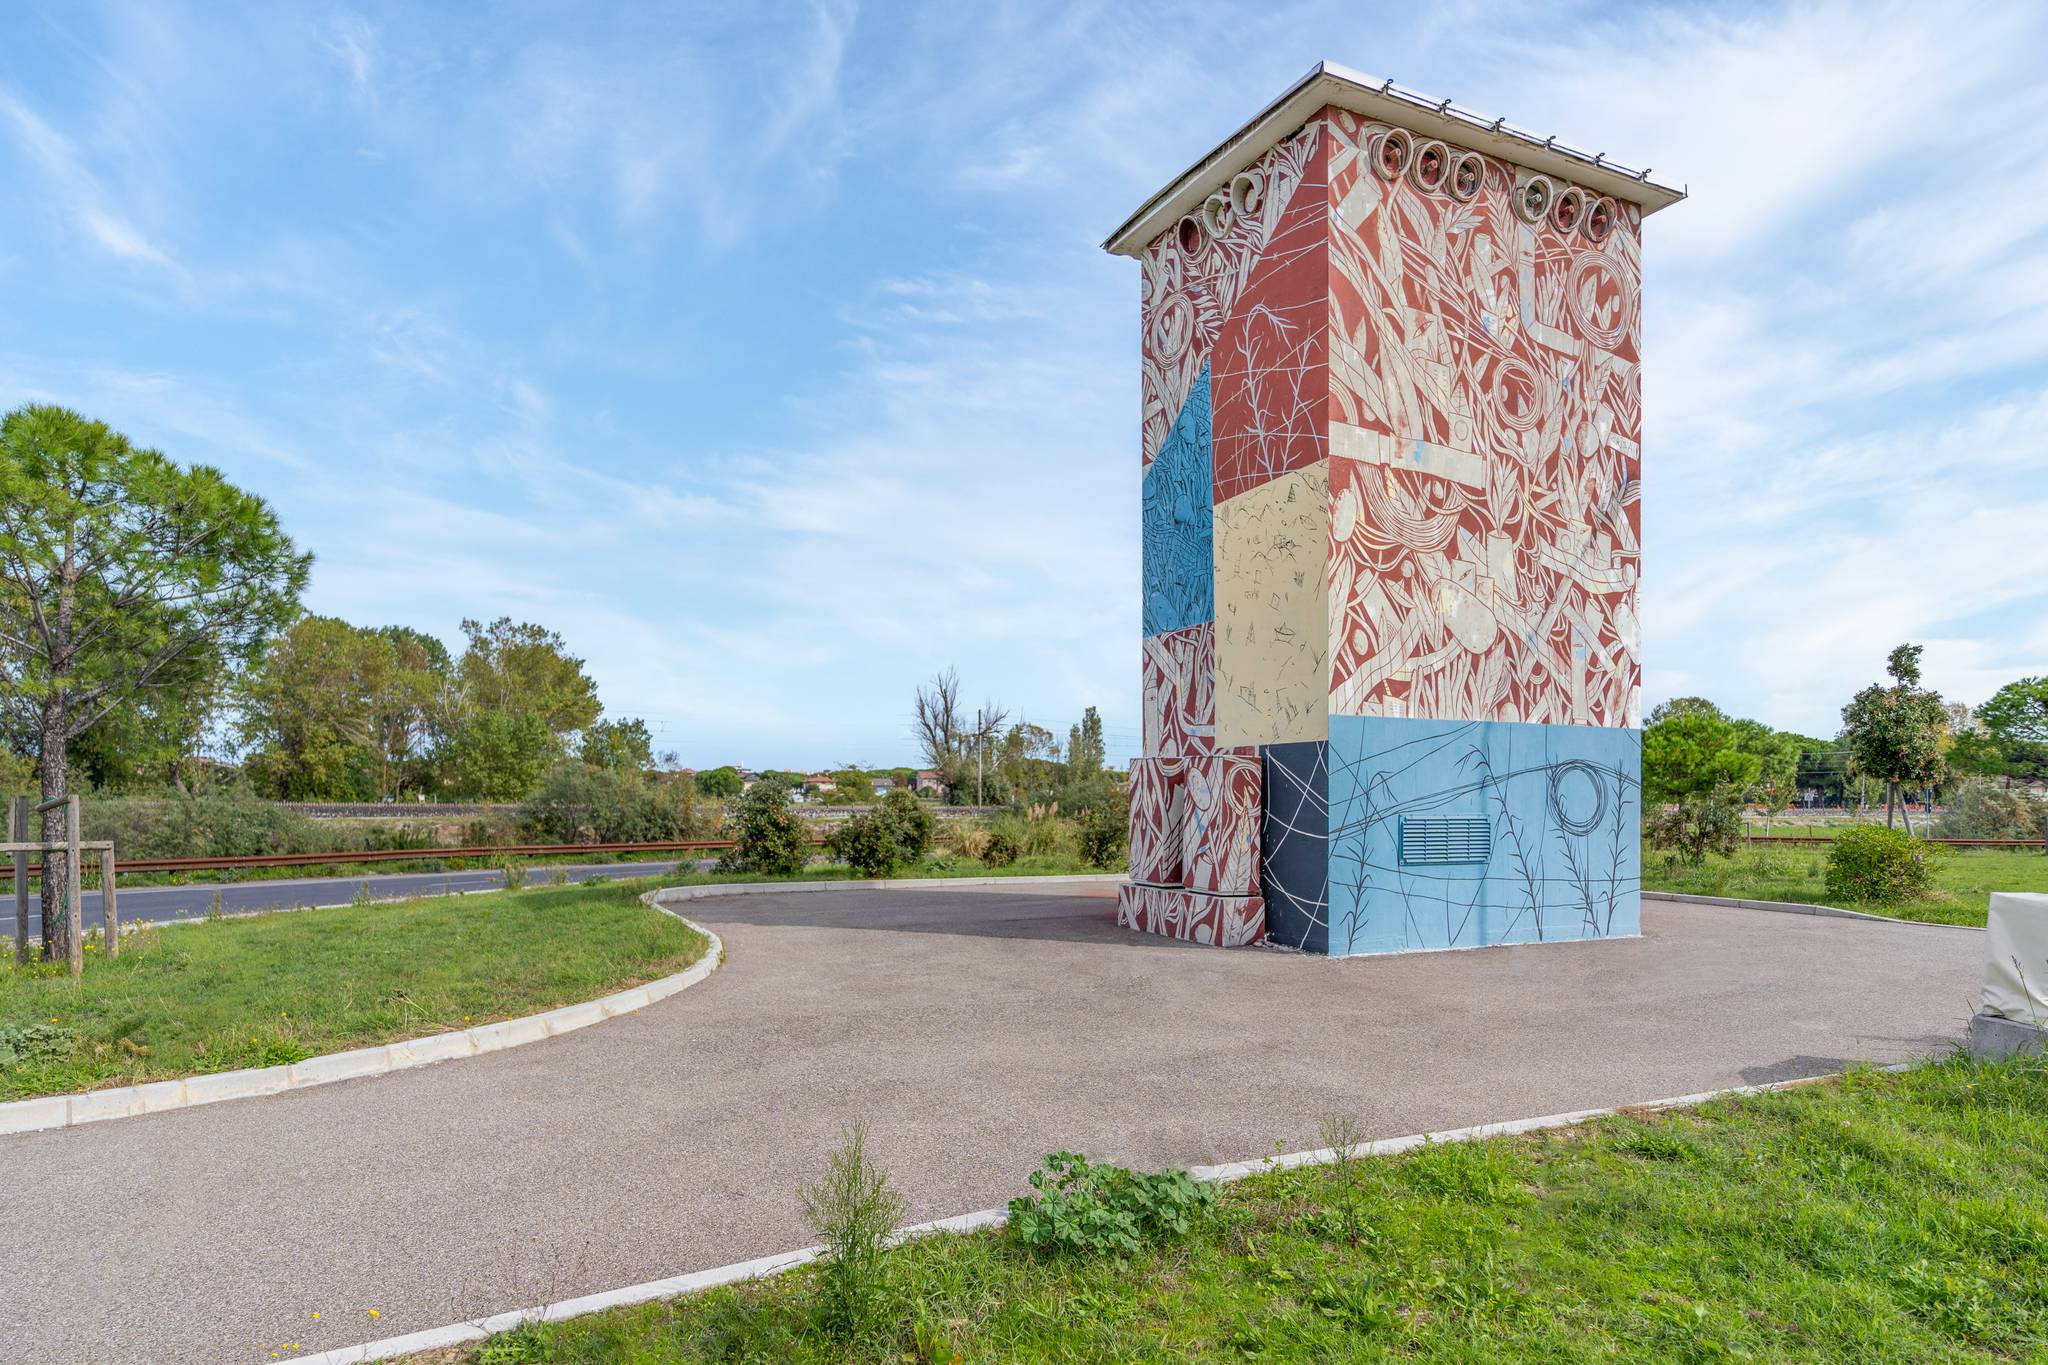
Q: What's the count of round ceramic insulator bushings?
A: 9